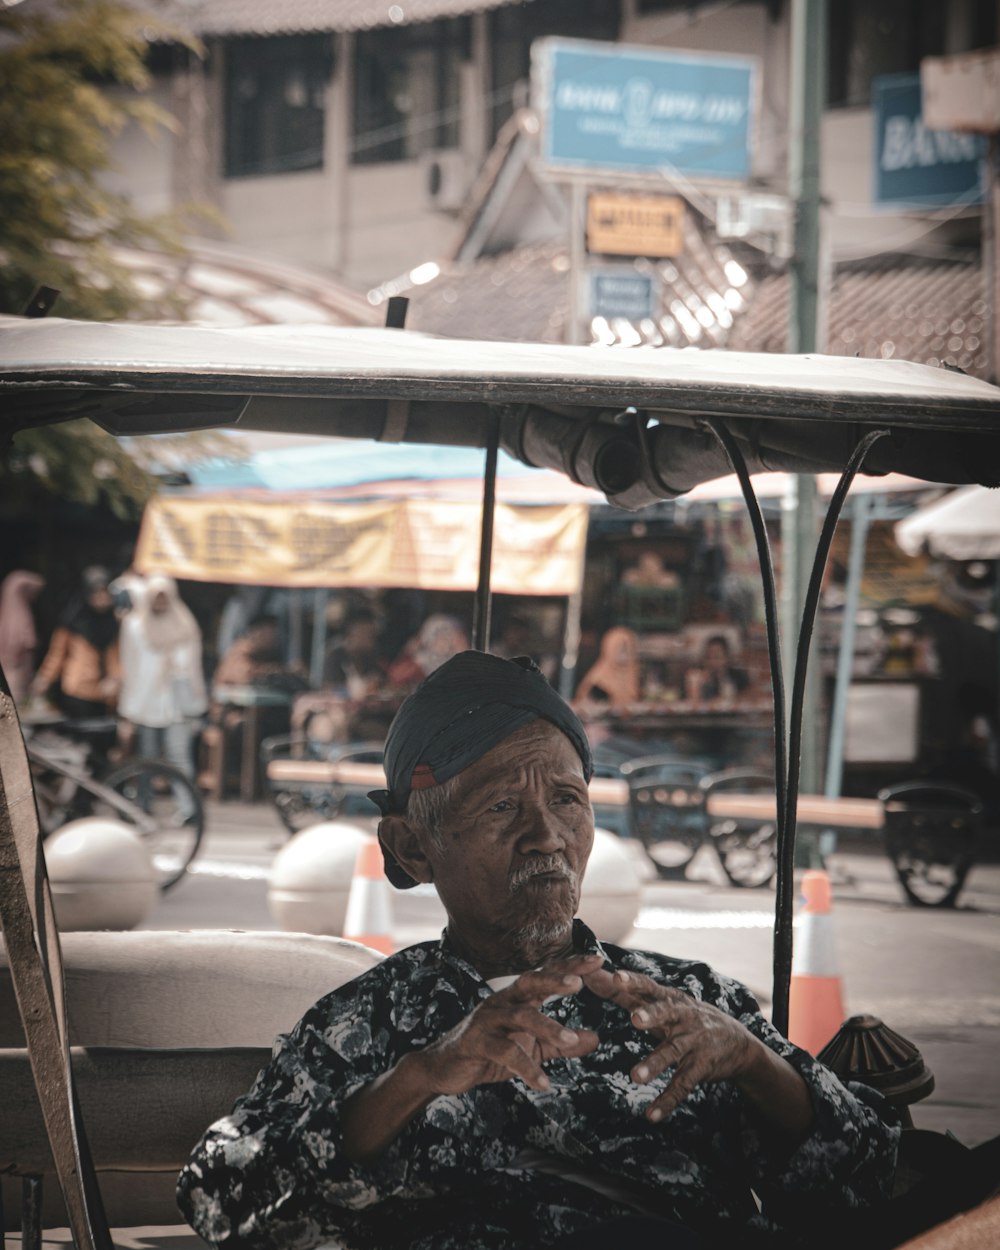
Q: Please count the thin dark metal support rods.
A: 3